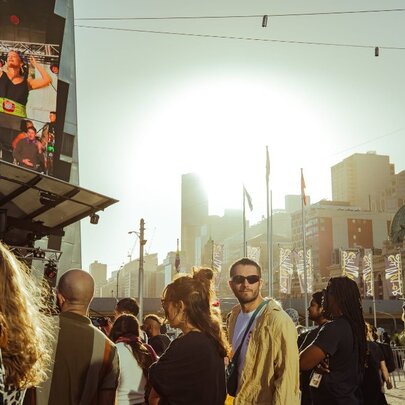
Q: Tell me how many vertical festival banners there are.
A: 7